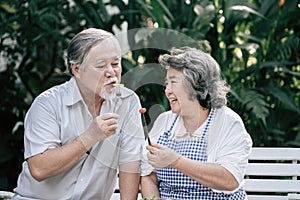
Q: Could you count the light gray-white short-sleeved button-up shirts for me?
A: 1